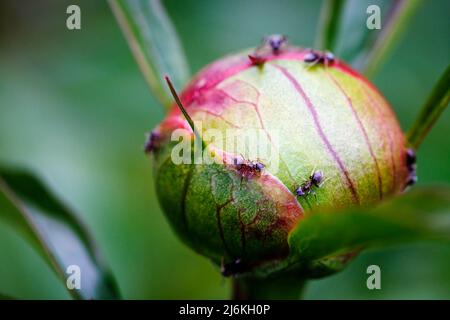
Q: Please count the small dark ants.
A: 7